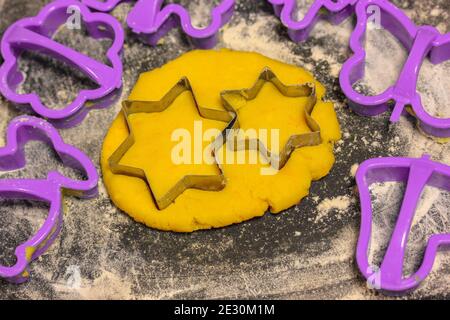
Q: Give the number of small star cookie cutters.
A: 1